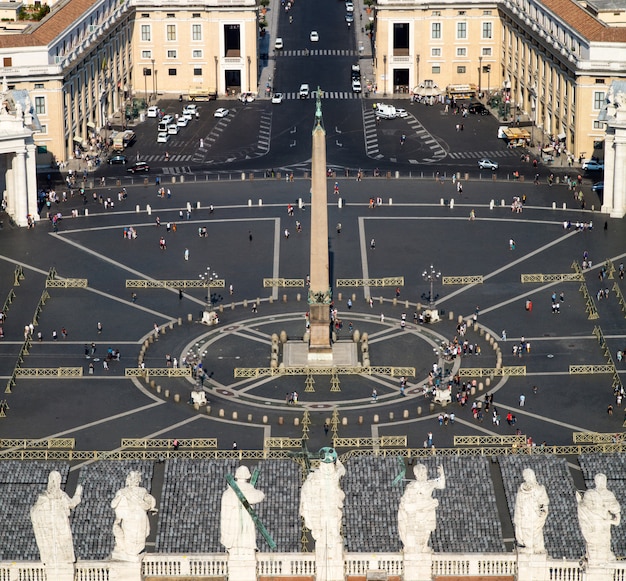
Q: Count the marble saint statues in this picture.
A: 7